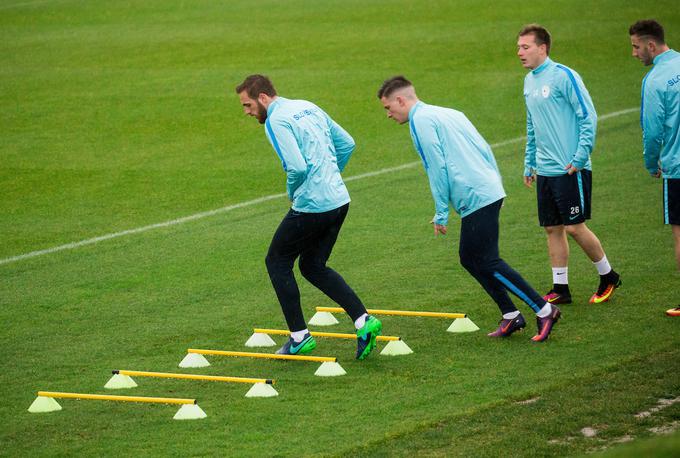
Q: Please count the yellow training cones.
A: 10